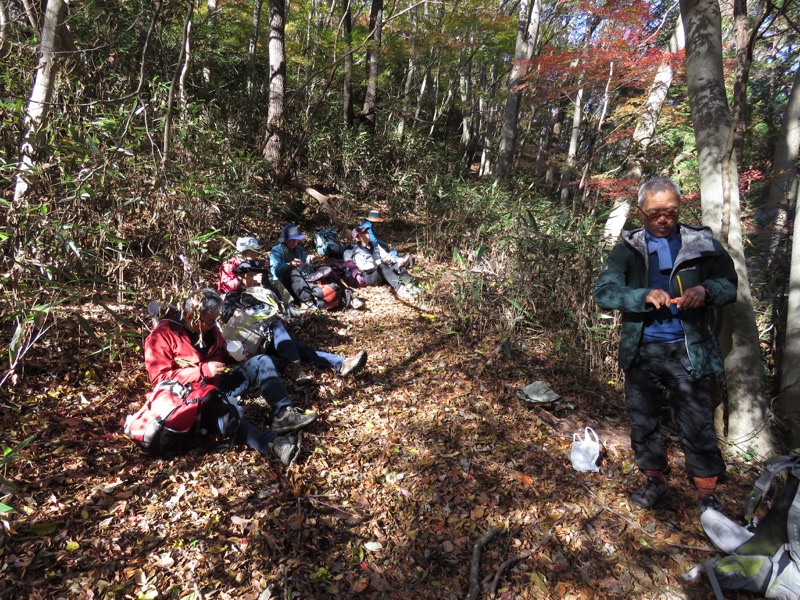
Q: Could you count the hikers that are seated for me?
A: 6